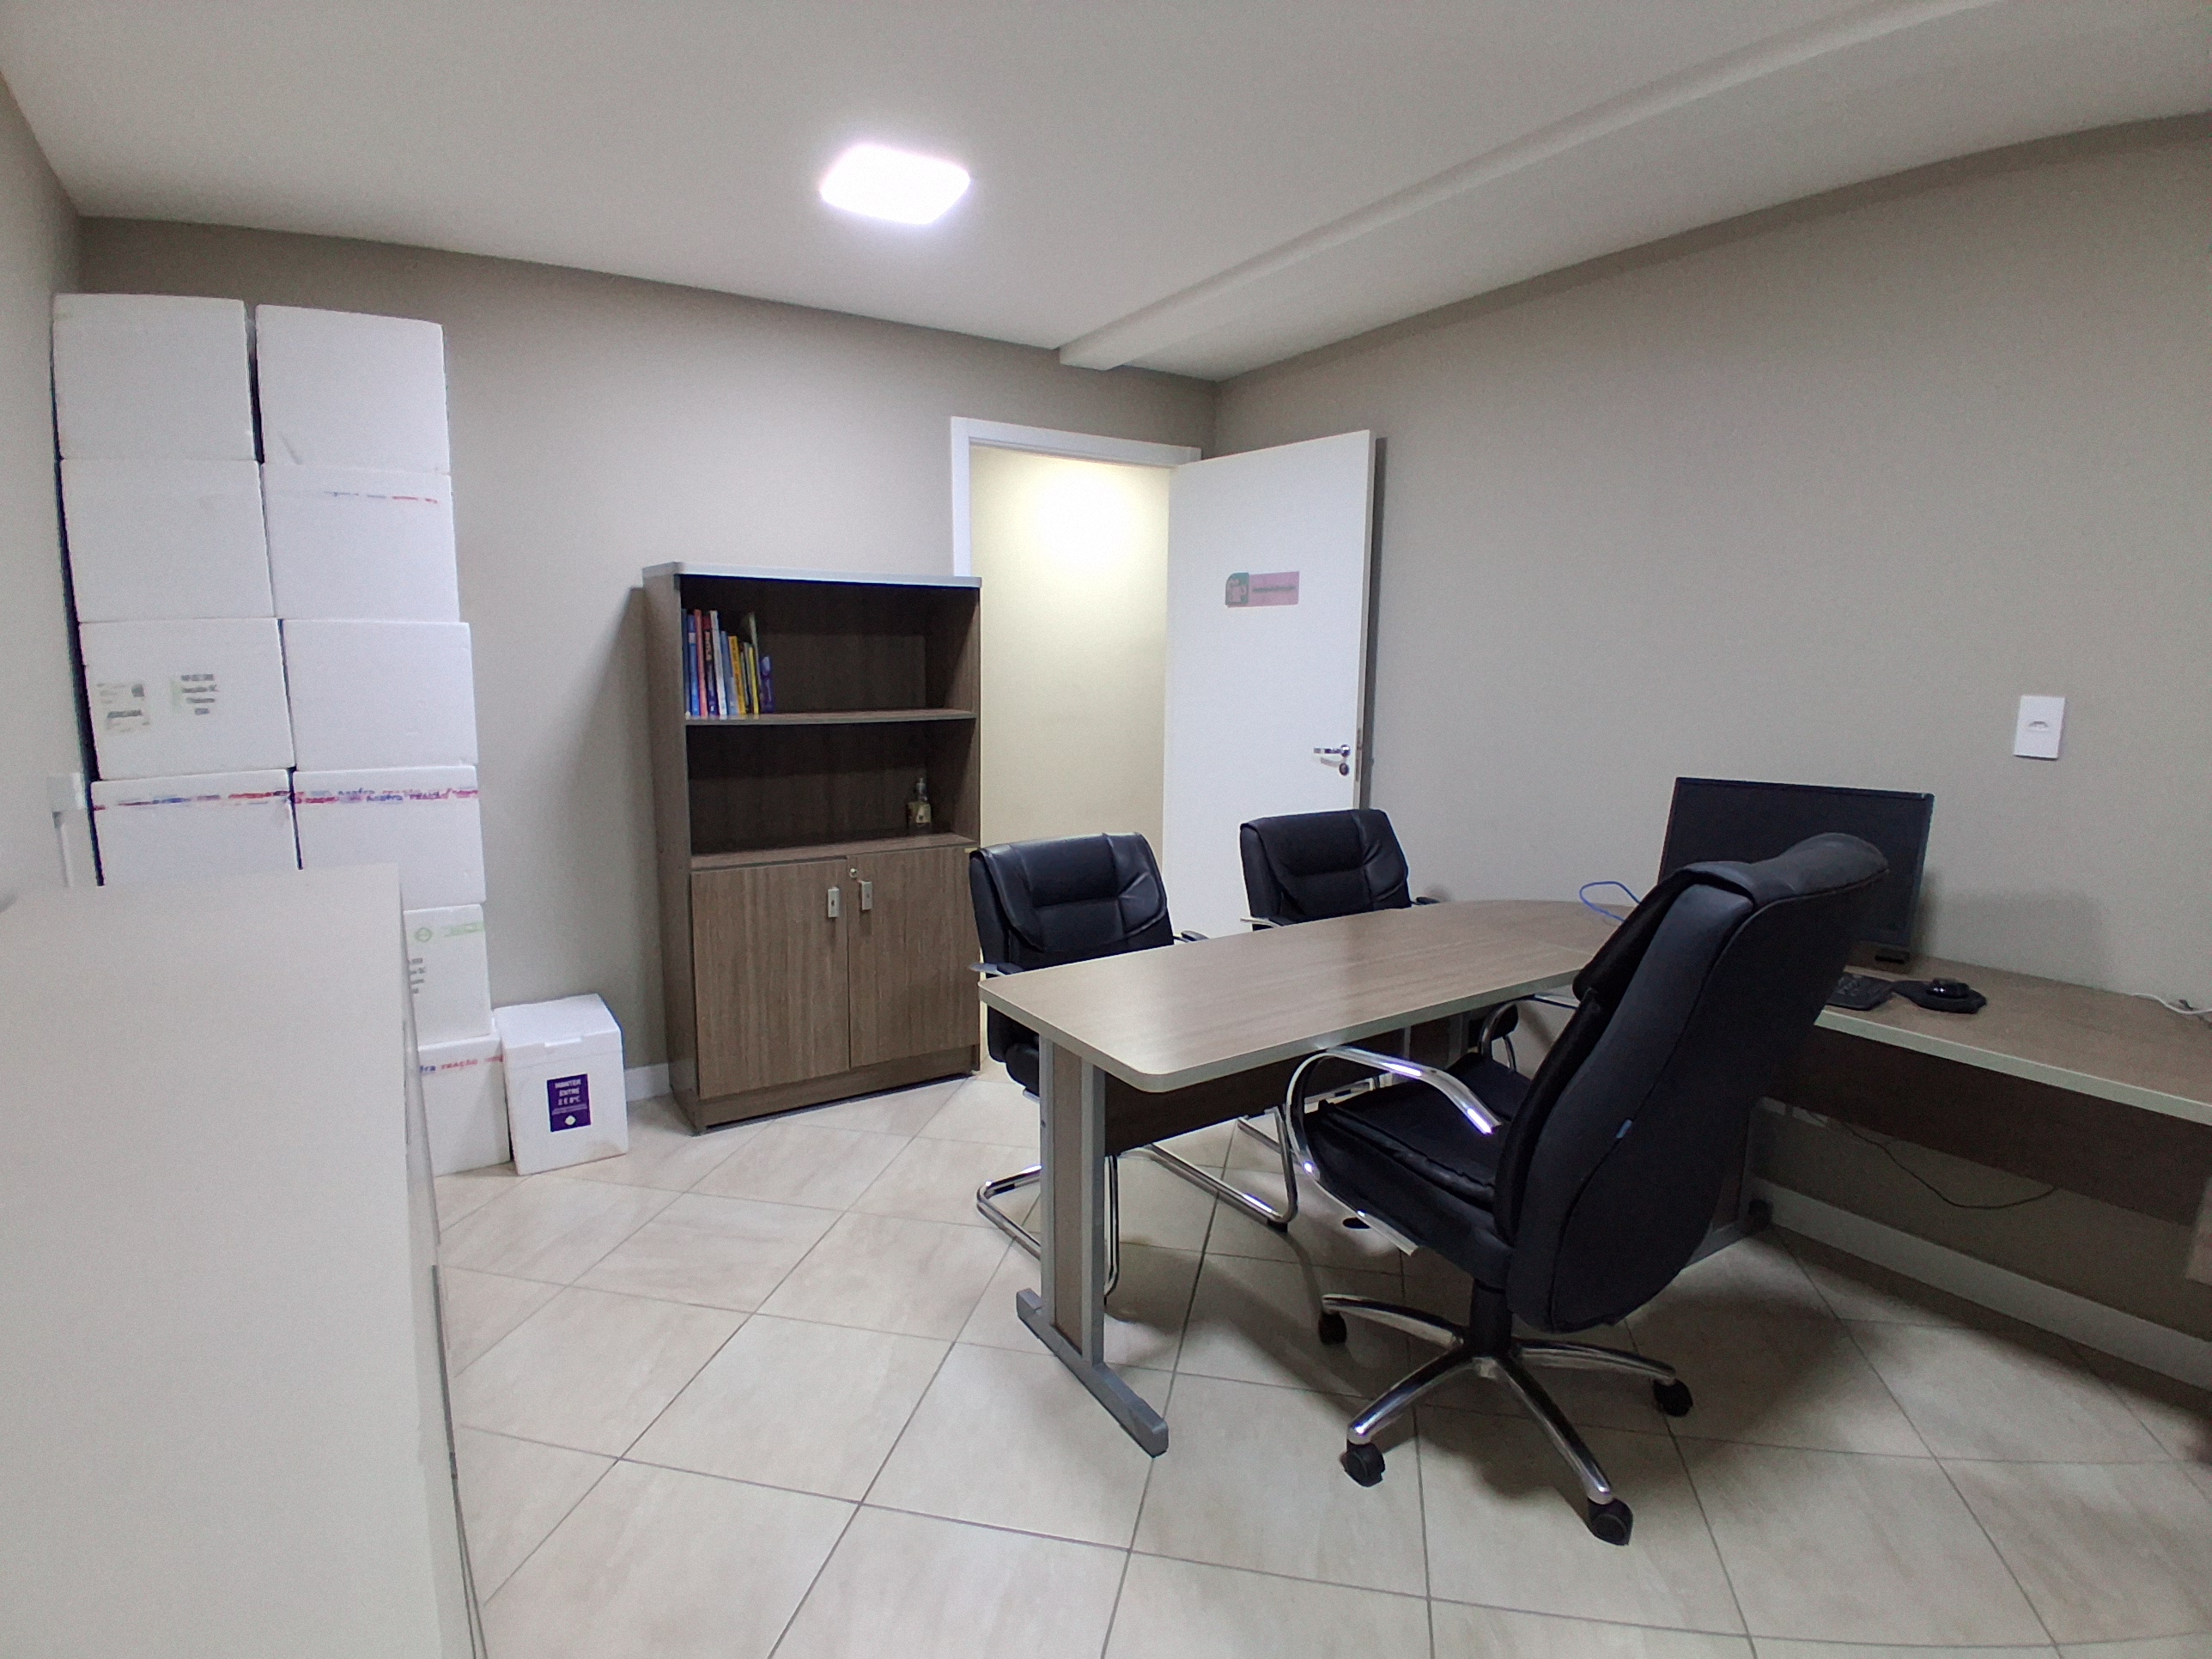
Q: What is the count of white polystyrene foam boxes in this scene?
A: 11